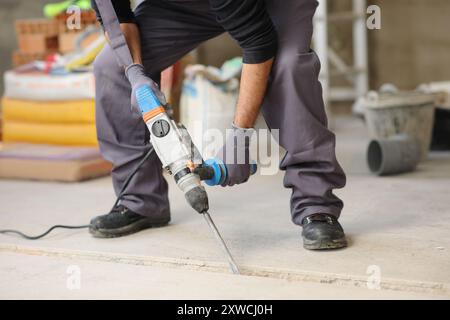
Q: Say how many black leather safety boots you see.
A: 2